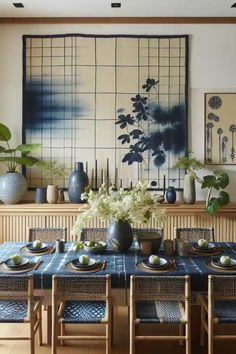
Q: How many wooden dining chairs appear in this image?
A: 8